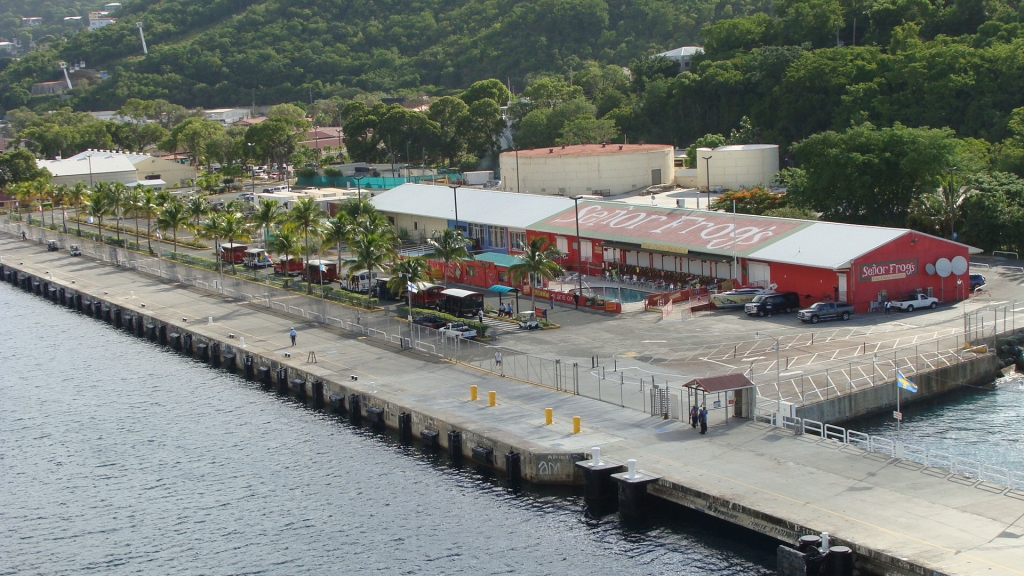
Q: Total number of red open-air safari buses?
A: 4